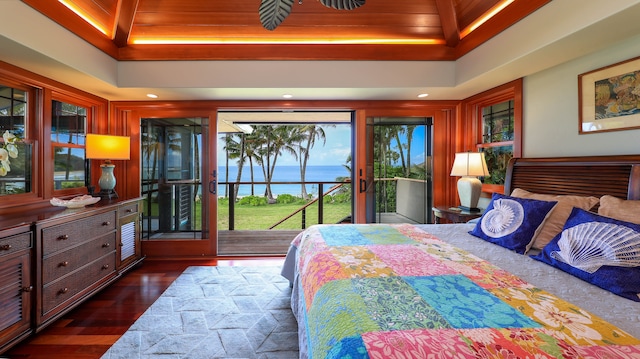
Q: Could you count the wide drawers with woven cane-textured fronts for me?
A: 3